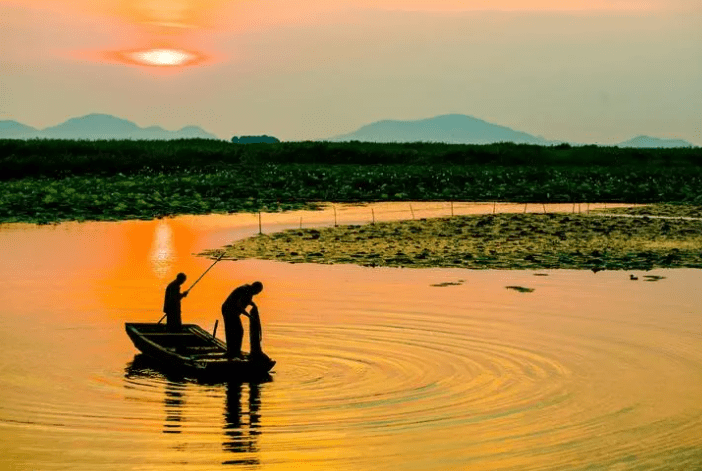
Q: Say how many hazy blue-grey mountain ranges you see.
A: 3